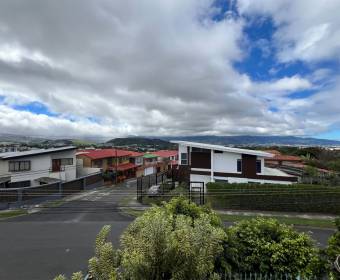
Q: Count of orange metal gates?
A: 0